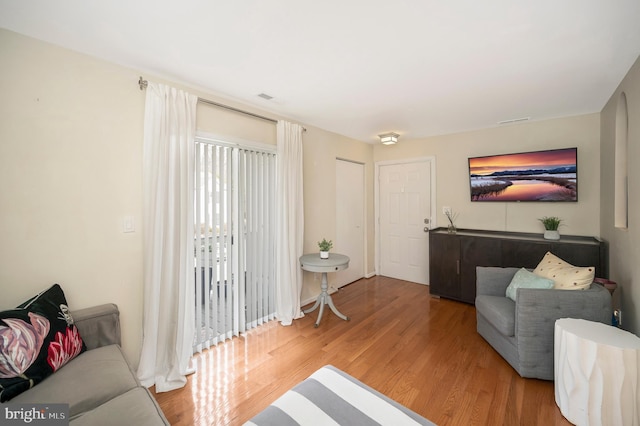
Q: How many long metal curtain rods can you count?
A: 1